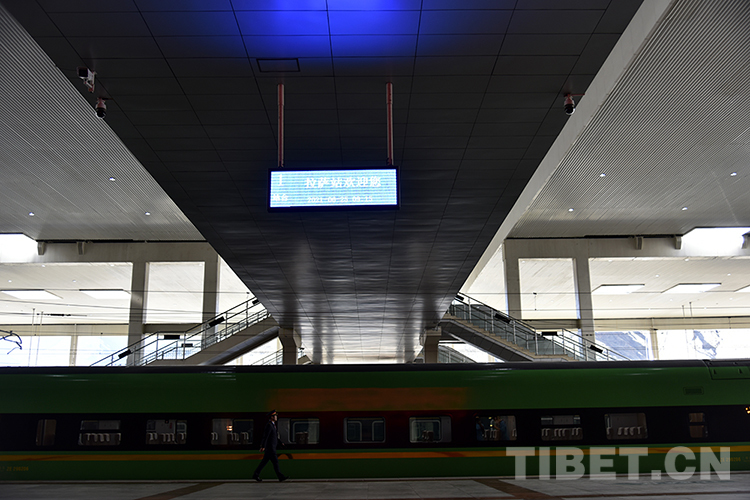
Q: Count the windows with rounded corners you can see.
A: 11